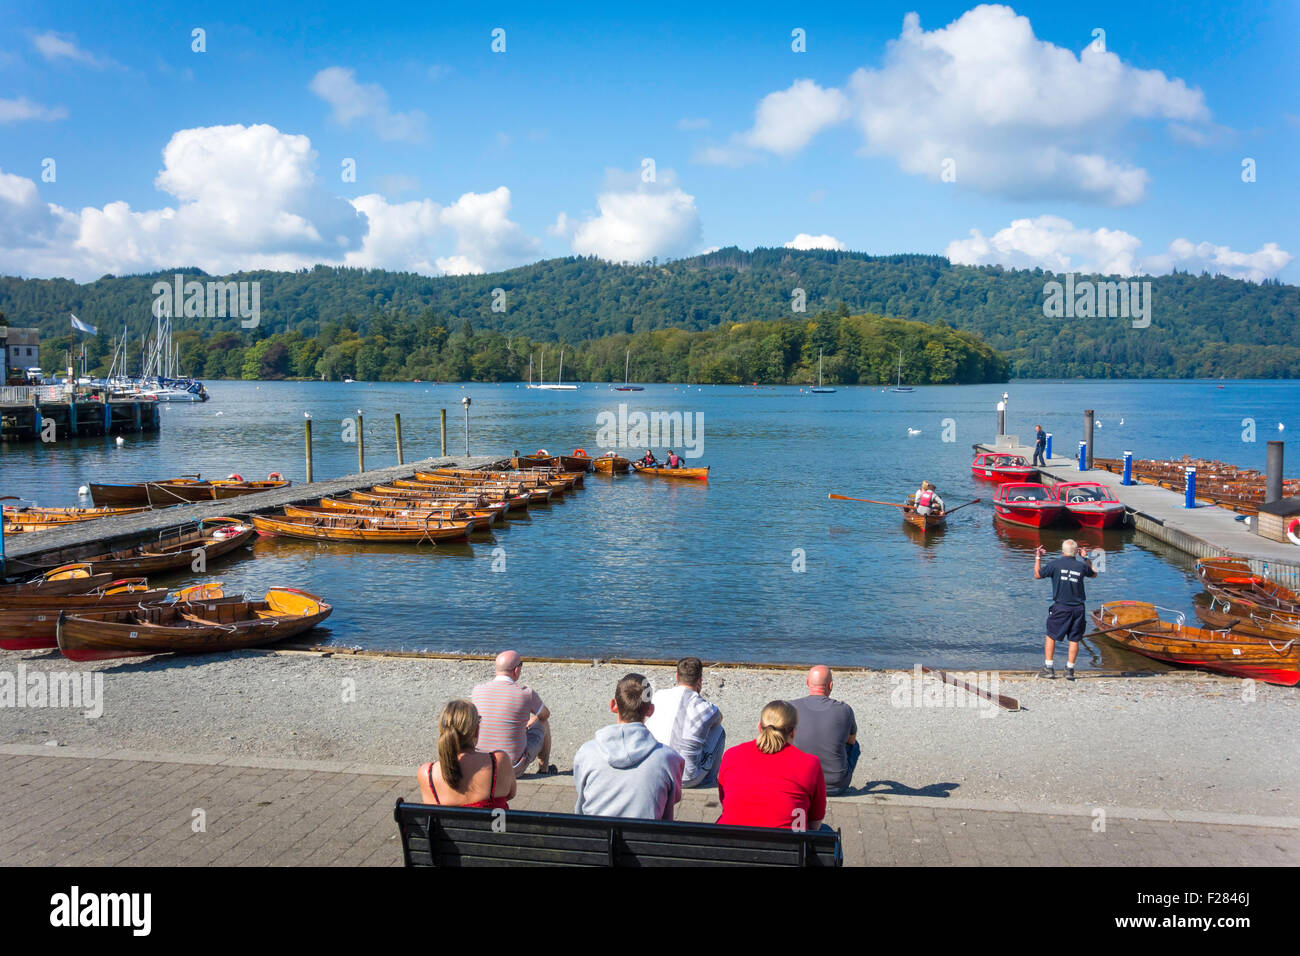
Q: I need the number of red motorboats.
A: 3